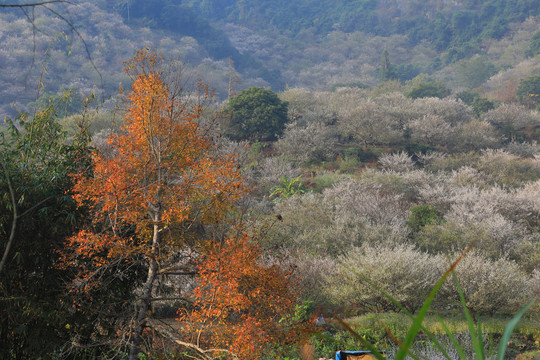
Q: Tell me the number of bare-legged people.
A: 0